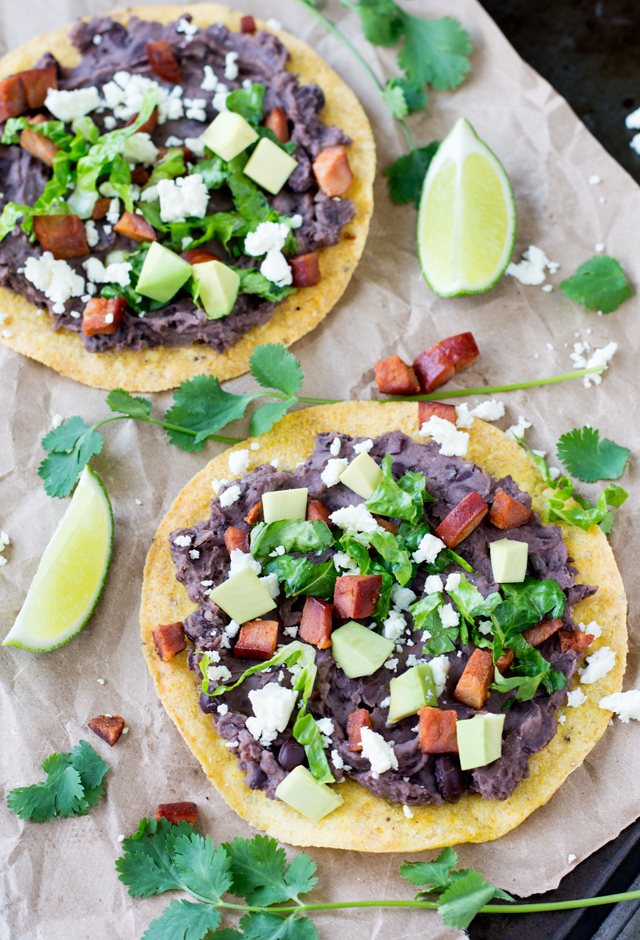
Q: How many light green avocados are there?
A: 12